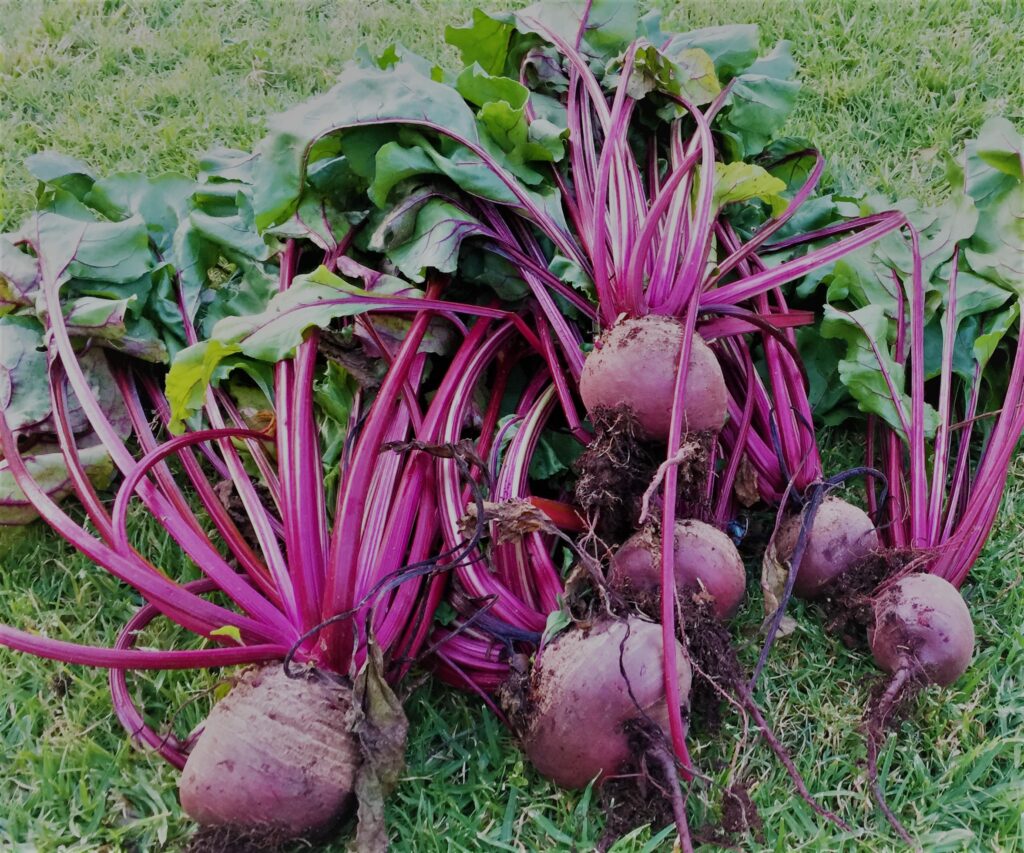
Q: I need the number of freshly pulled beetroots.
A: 6